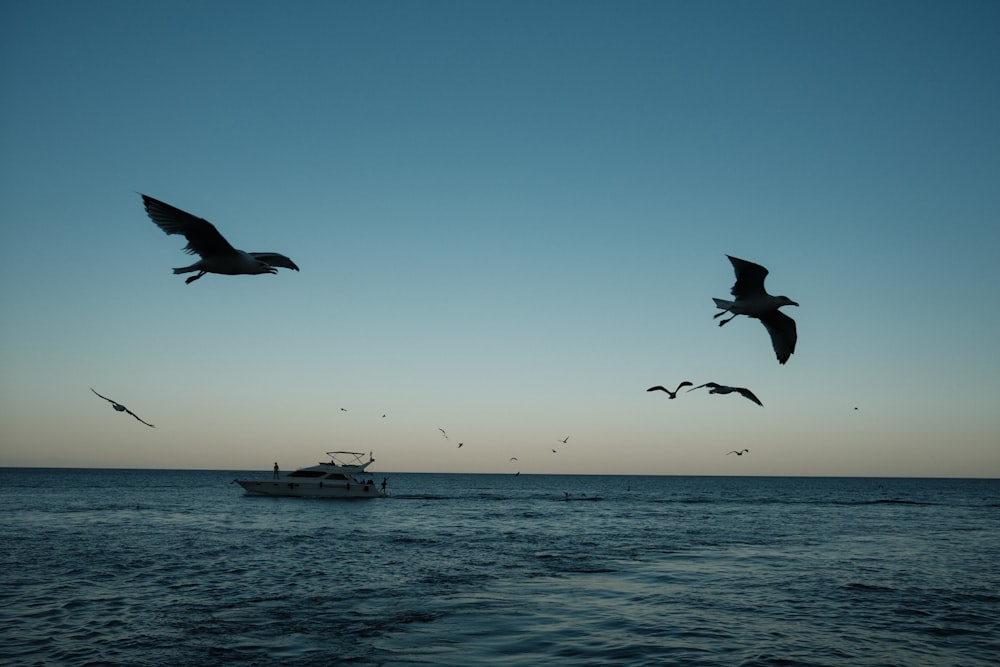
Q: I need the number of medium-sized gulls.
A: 3